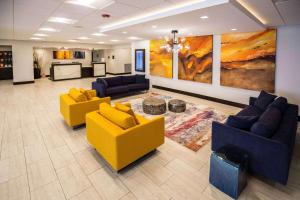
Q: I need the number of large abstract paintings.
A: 3